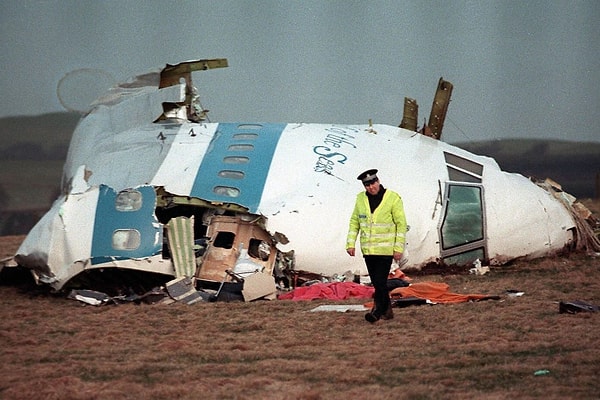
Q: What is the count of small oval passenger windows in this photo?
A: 8